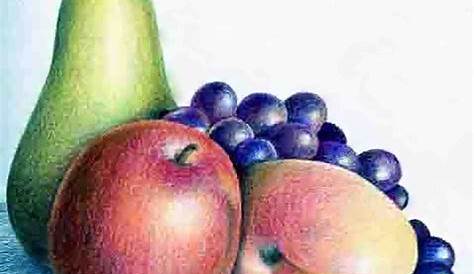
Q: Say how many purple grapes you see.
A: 14